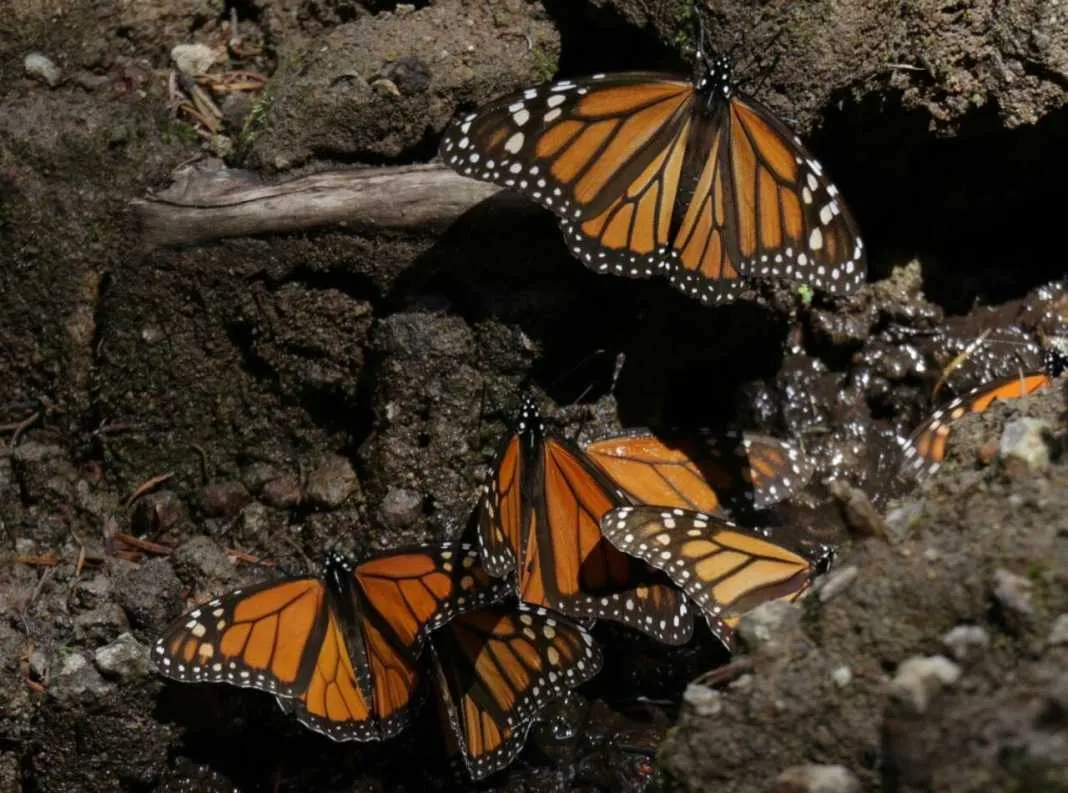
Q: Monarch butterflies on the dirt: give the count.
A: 7